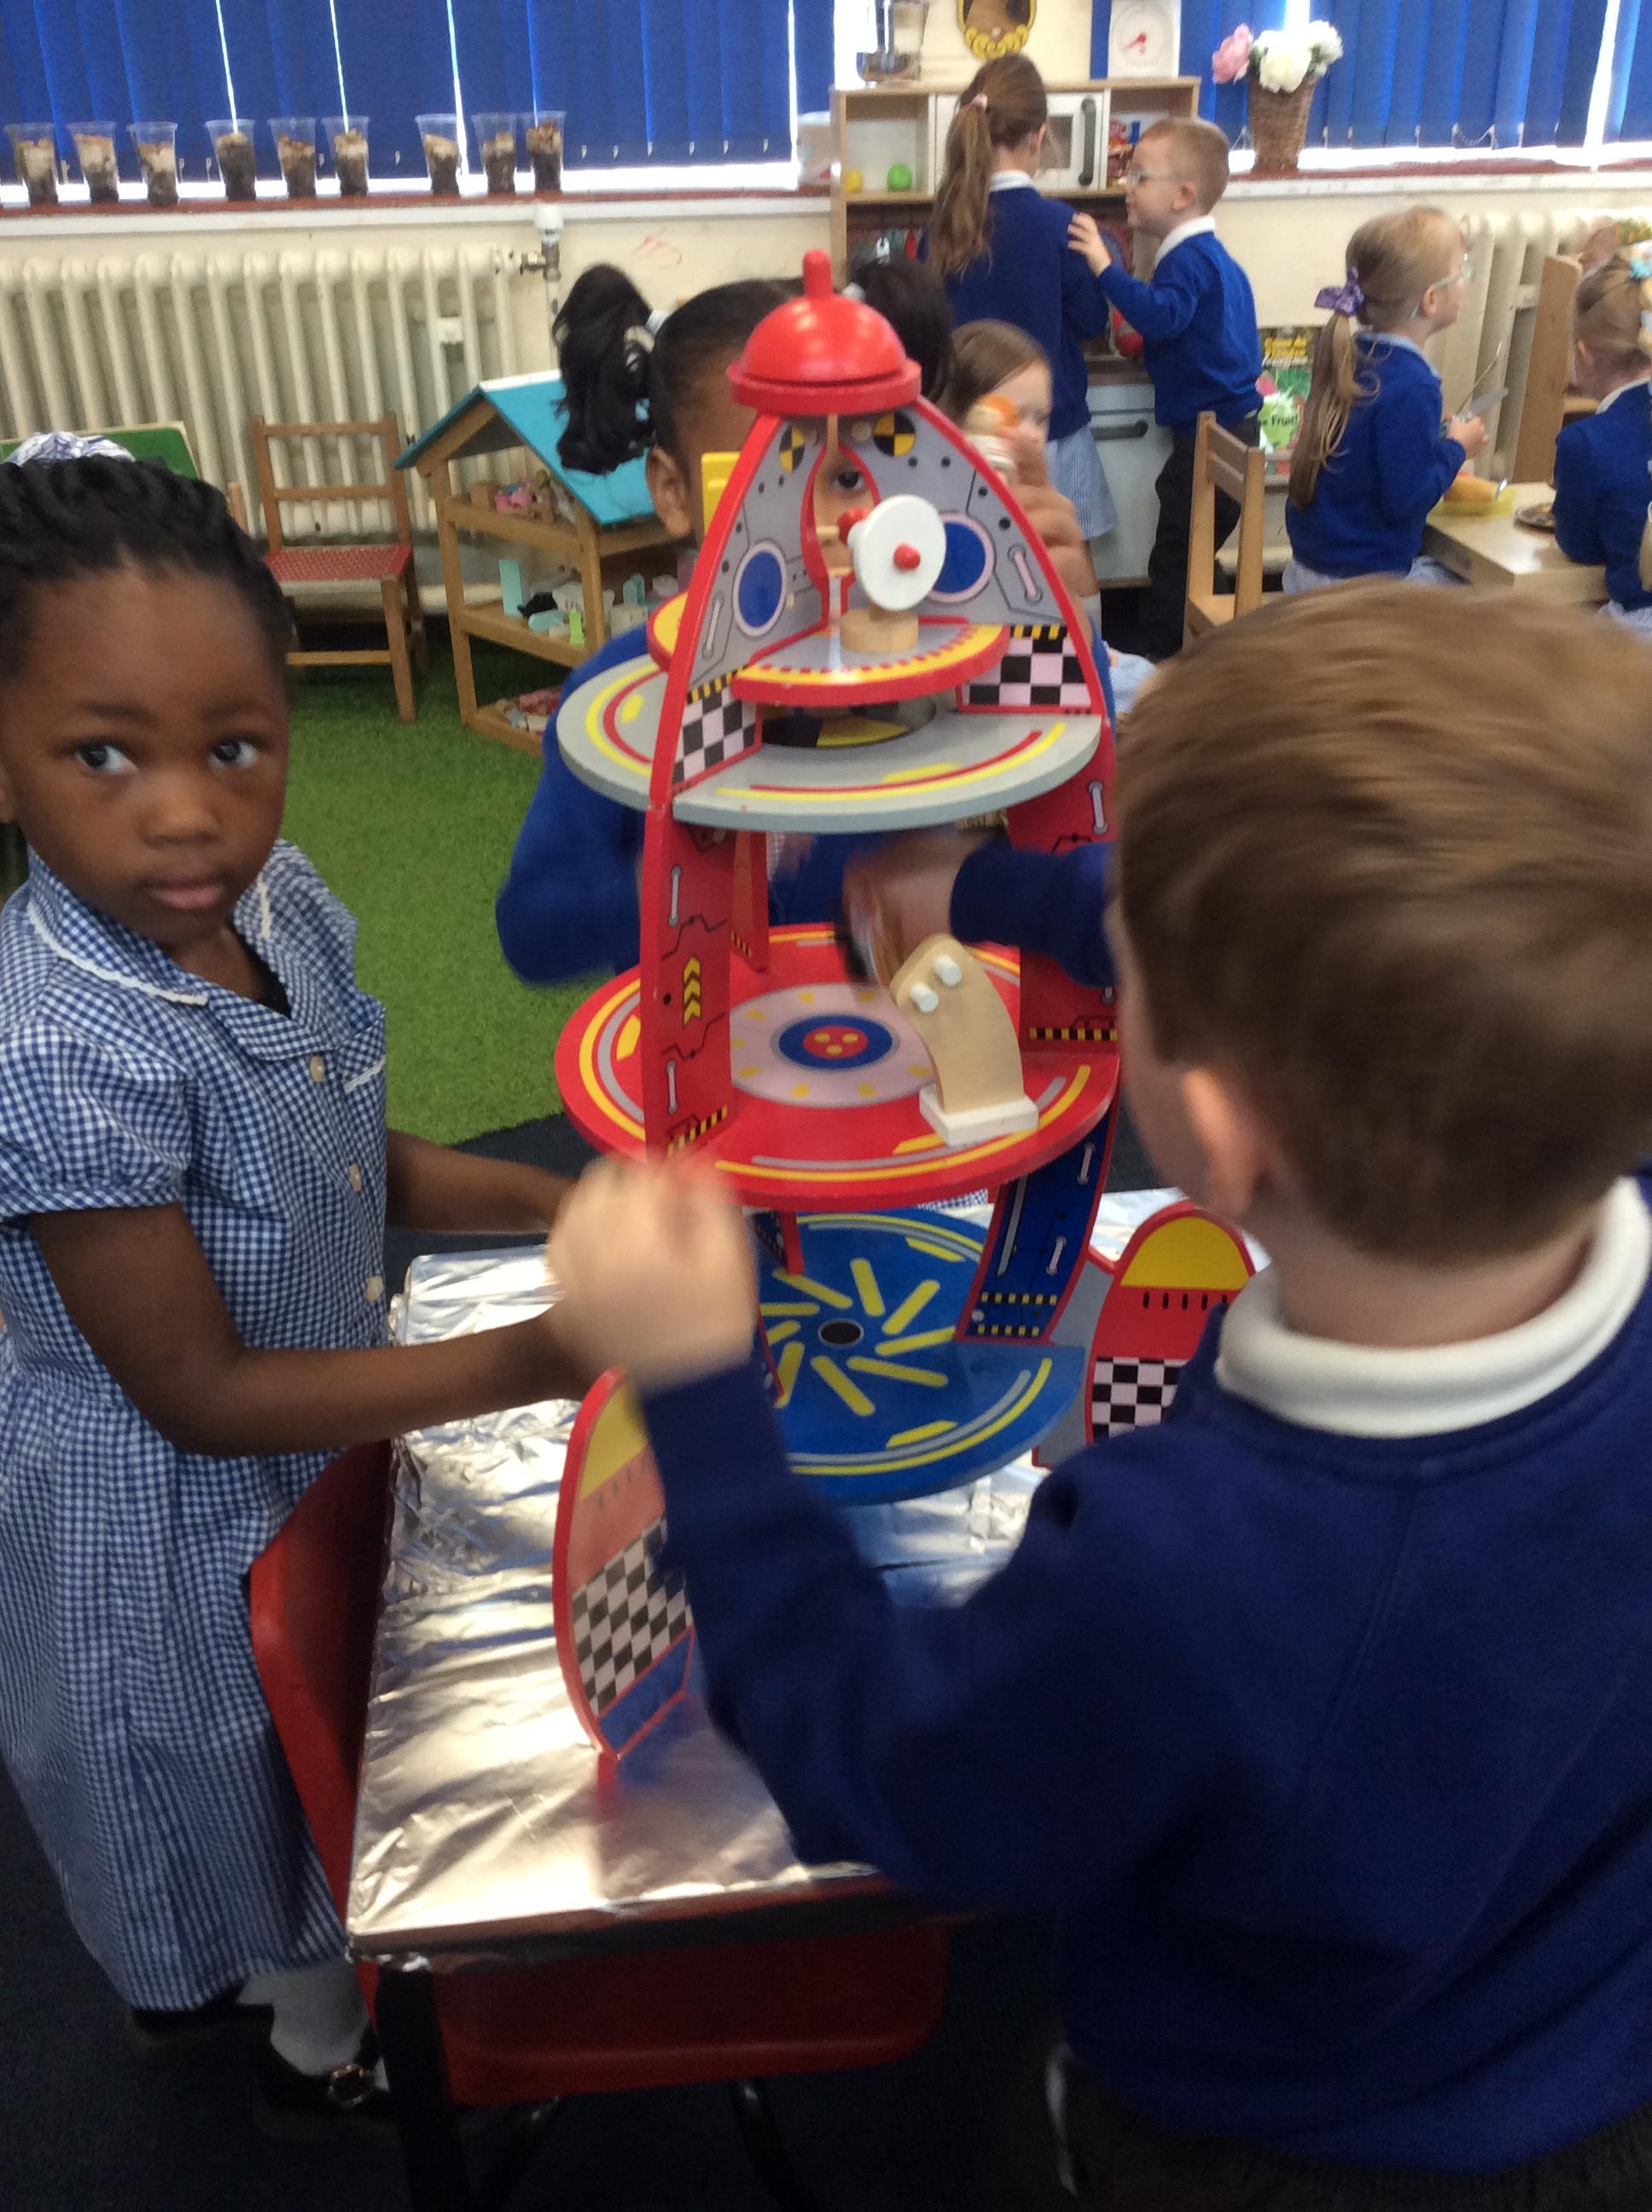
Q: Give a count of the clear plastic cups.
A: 9